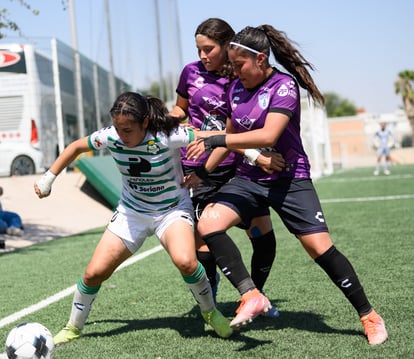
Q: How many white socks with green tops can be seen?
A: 2